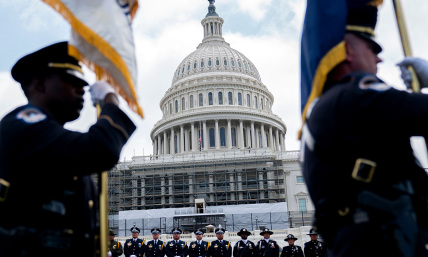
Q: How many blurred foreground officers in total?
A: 2